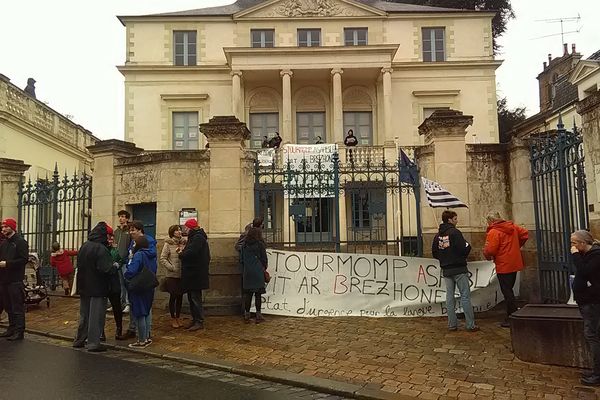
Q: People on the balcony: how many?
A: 4